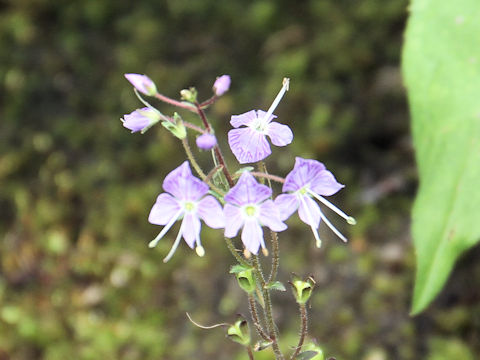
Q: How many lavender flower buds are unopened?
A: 4